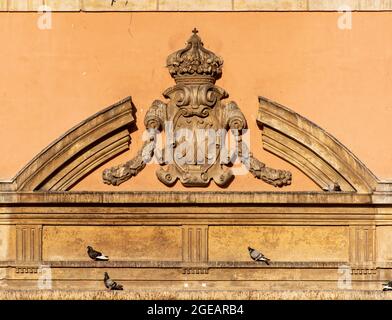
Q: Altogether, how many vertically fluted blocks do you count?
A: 3